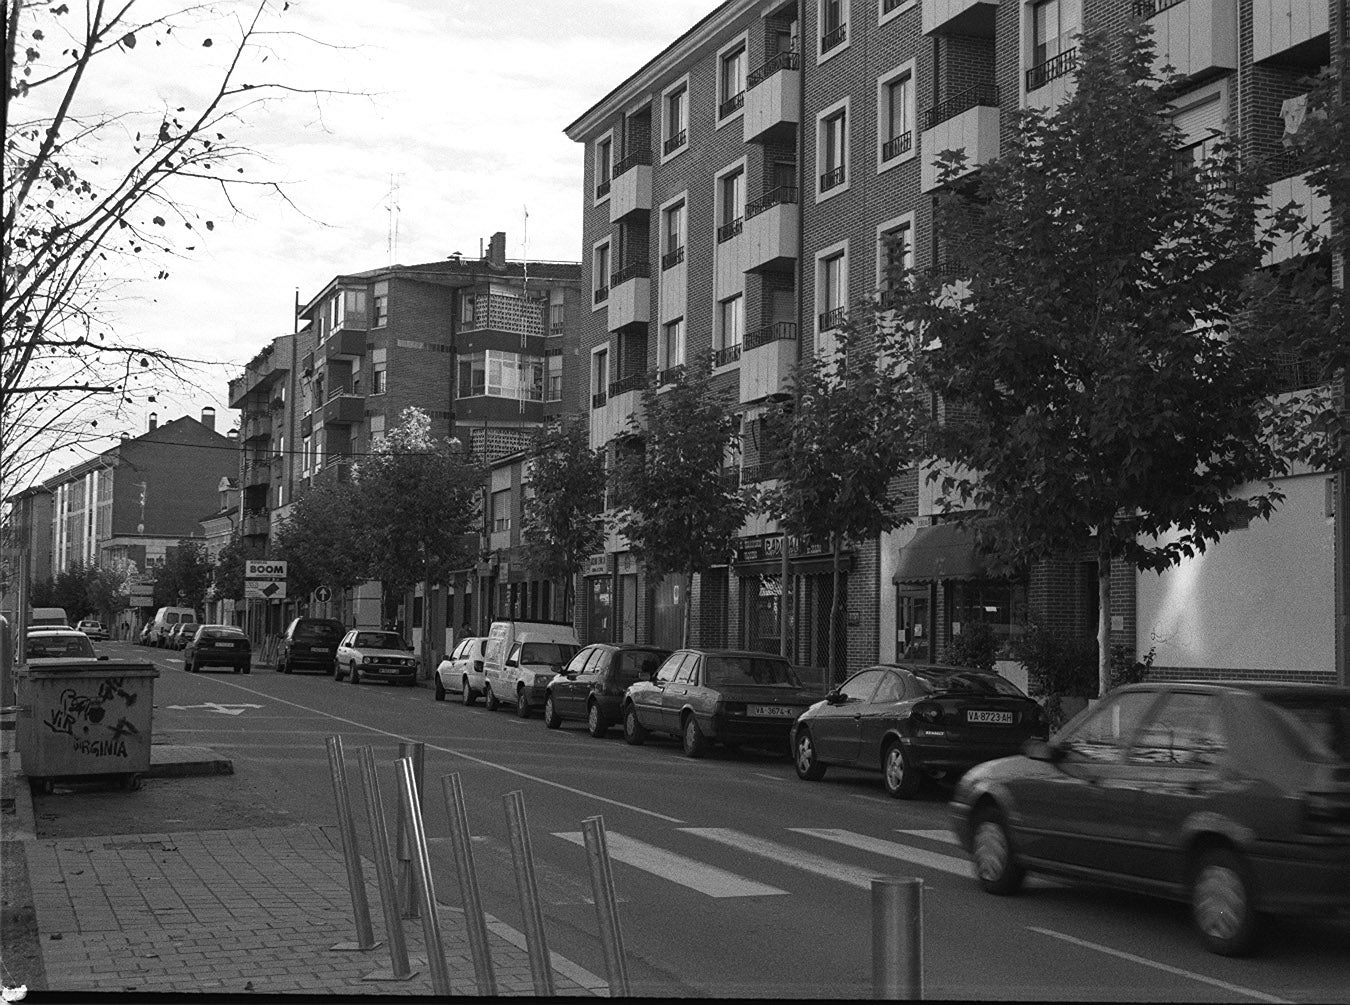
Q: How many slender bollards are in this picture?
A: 6